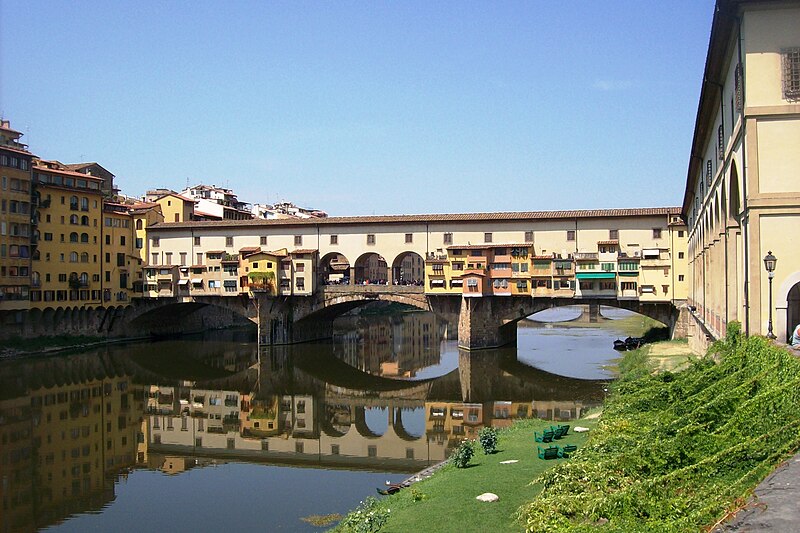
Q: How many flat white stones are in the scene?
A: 3